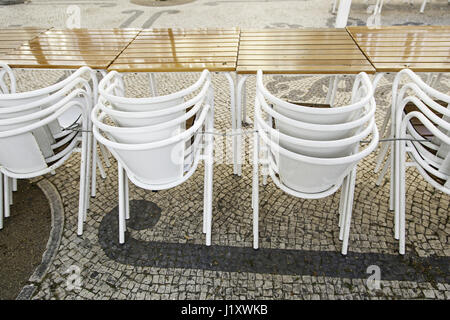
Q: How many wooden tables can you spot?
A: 5